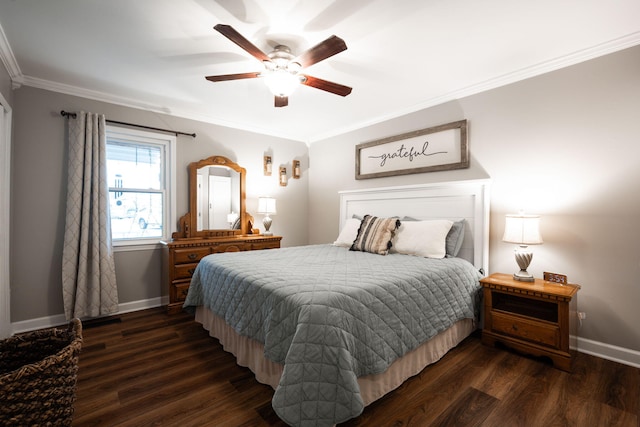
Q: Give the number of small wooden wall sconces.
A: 3